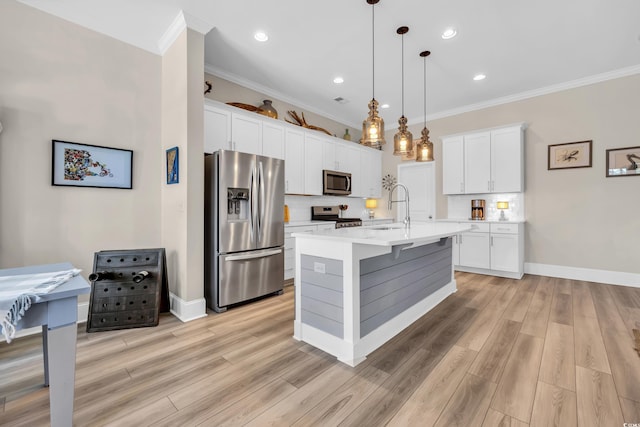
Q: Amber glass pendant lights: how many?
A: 3